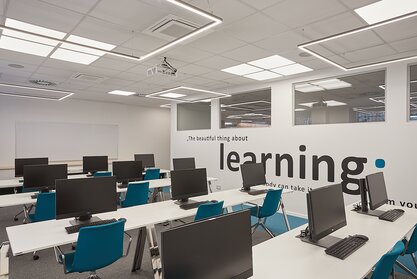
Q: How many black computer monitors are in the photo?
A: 12